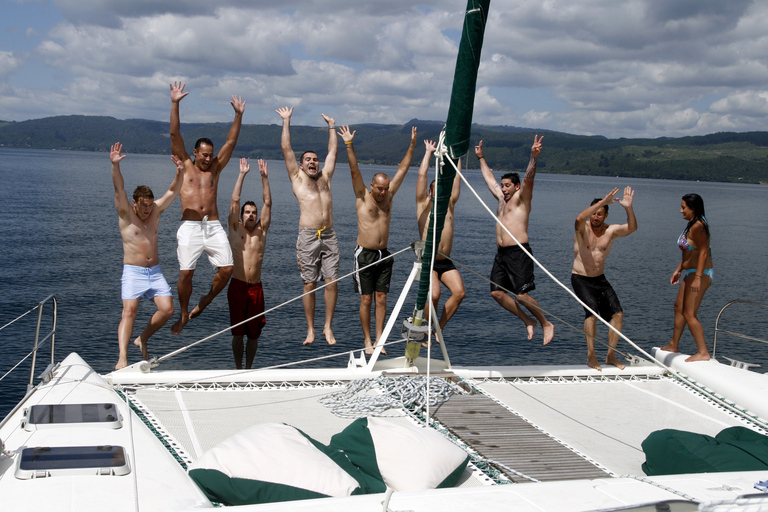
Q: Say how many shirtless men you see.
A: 8